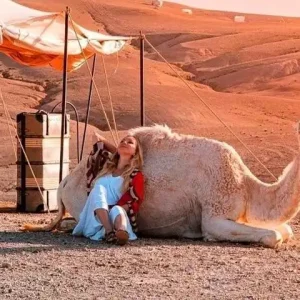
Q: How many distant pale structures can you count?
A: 3